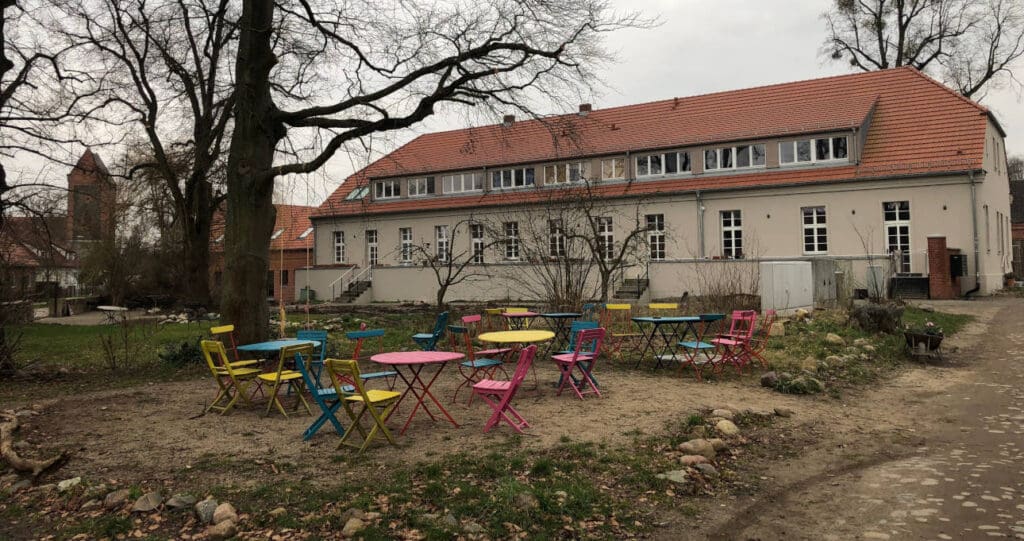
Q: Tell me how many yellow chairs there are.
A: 8